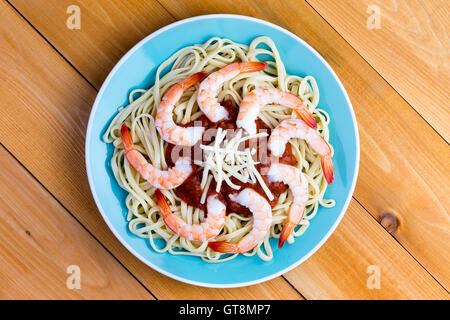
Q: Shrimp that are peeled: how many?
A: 8